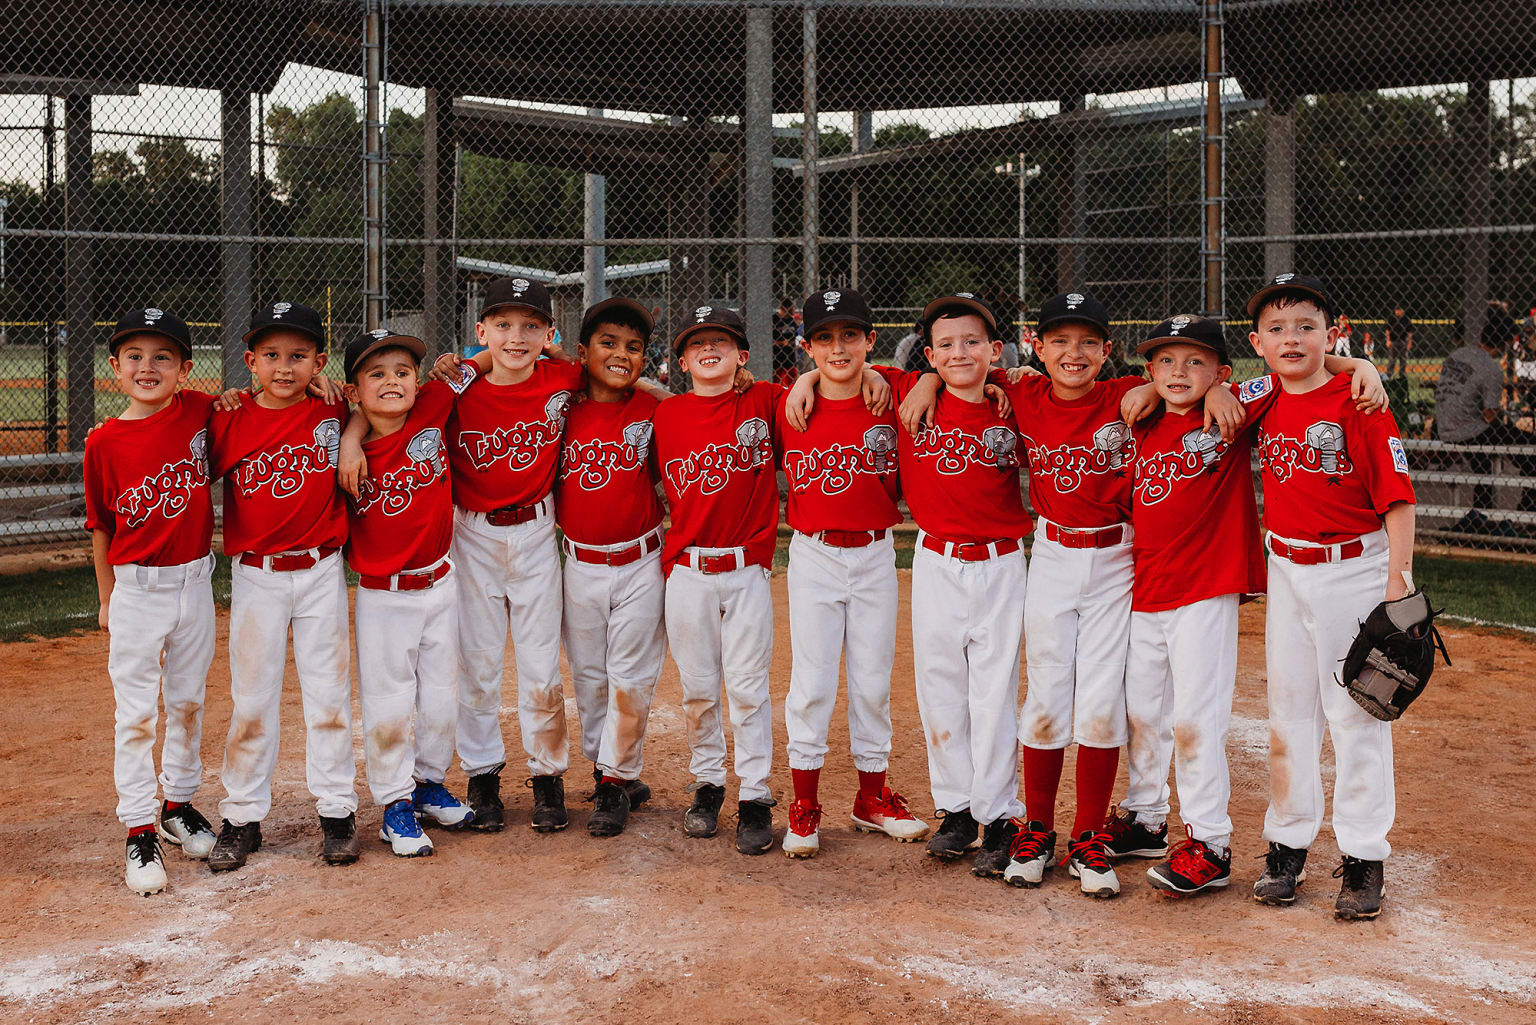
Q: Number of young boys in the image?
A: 11